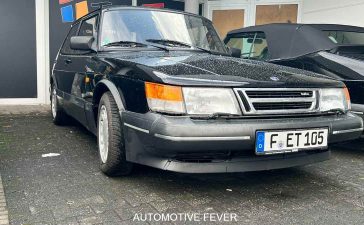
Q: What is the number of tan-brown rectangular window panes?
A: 2